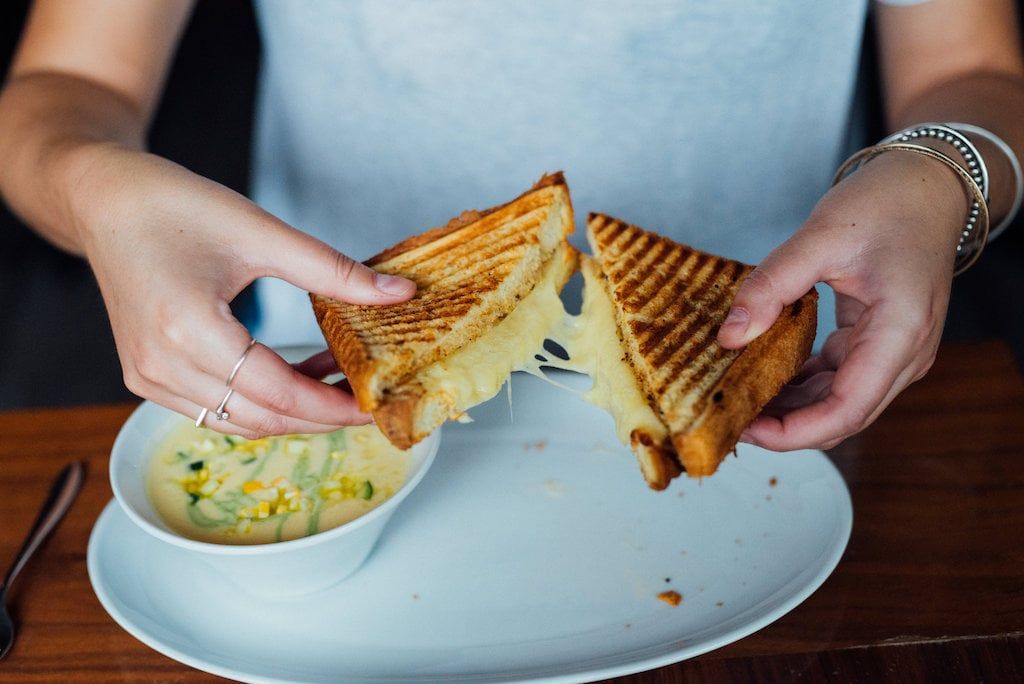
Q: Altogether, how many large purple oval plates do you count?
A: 0